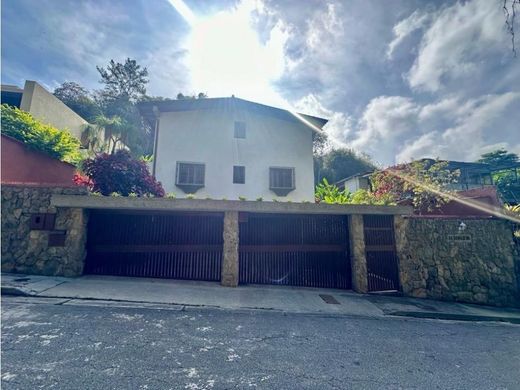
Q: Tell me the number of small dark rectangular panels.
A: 2